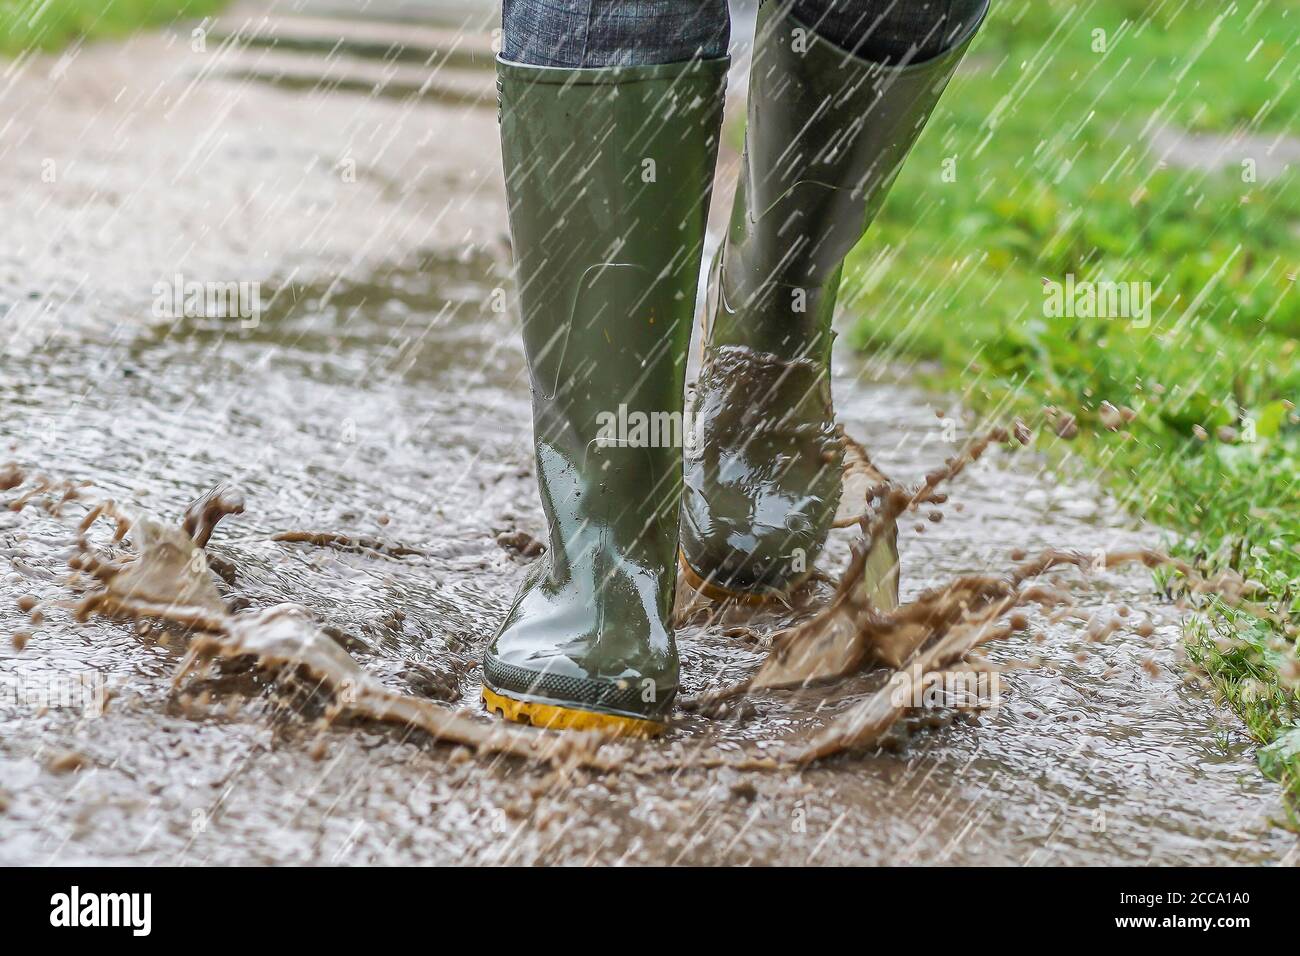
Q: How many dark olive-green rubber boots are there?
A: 2